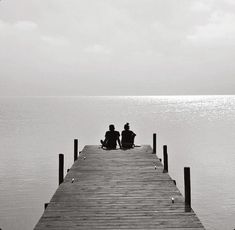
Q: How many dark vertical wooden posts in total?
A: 5